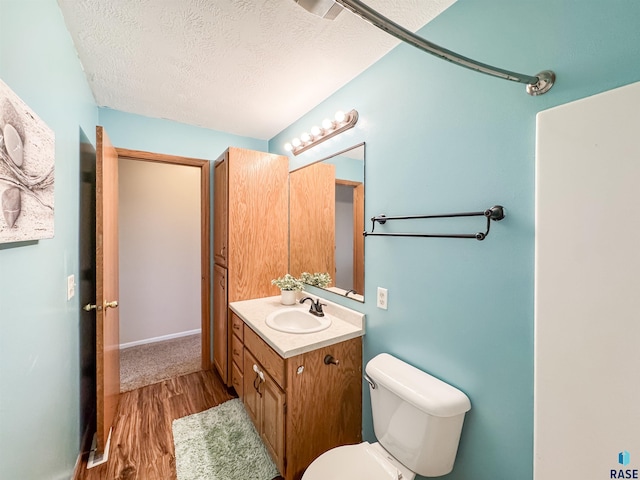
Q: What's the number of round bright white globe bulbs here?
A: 6